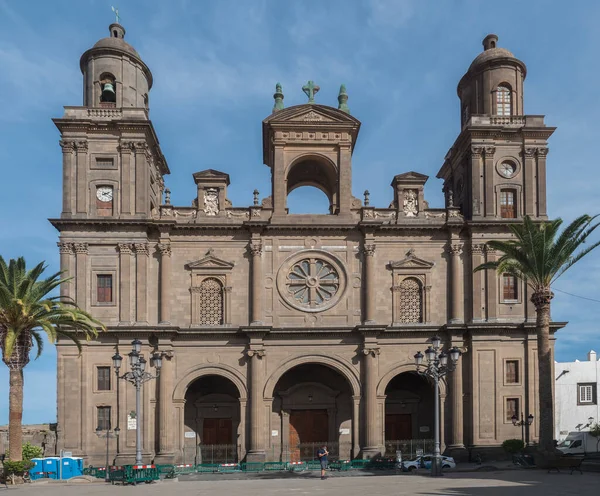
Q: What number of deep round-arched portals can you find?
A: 3